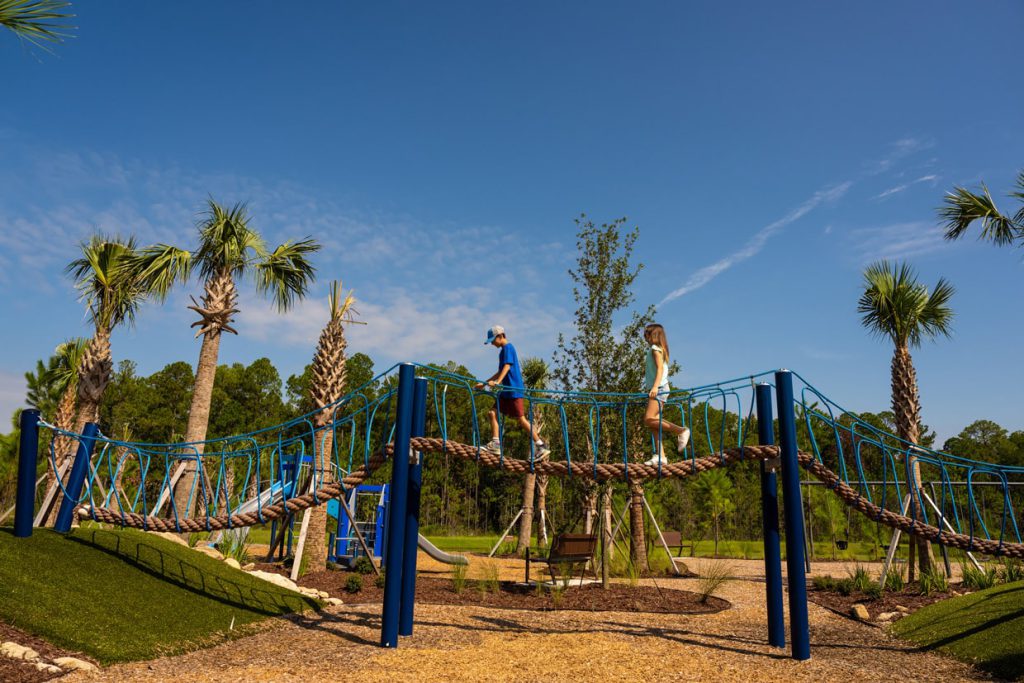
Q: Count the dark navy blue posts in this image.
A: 6